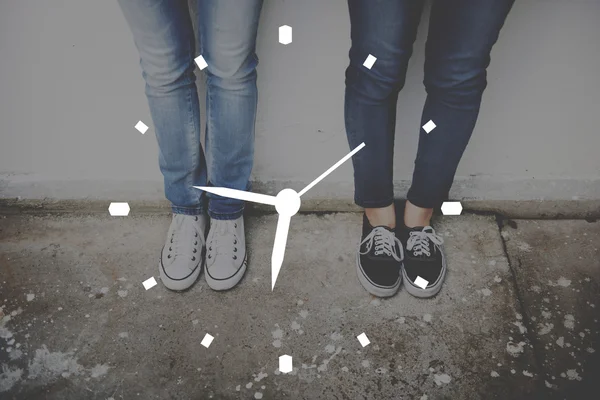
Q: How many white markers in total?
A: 12